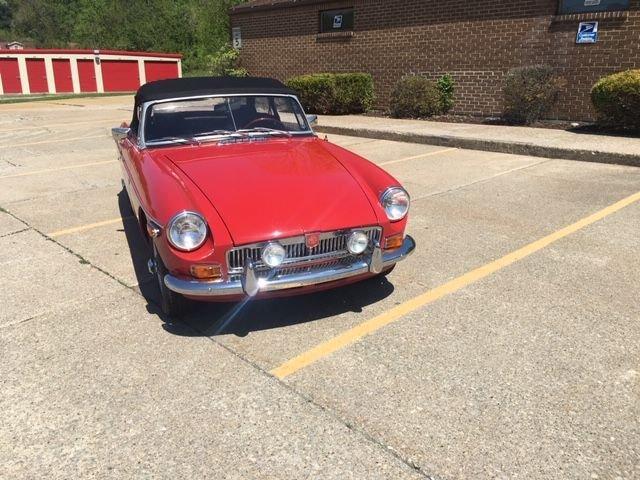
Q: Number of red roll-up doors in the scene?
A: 6